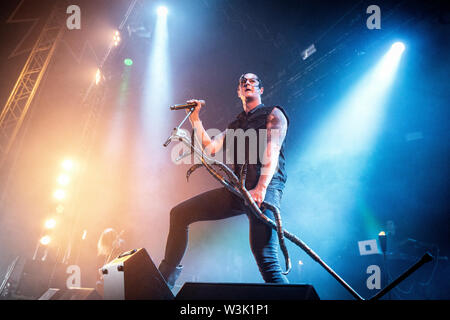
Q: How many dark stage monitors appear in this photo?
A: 2